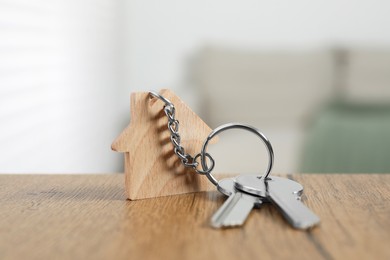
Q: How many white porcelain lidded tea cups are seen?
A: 0